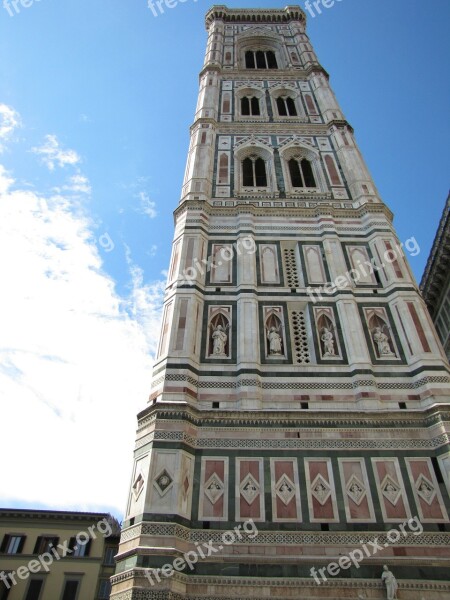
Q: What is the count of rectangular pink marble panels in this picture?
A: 7